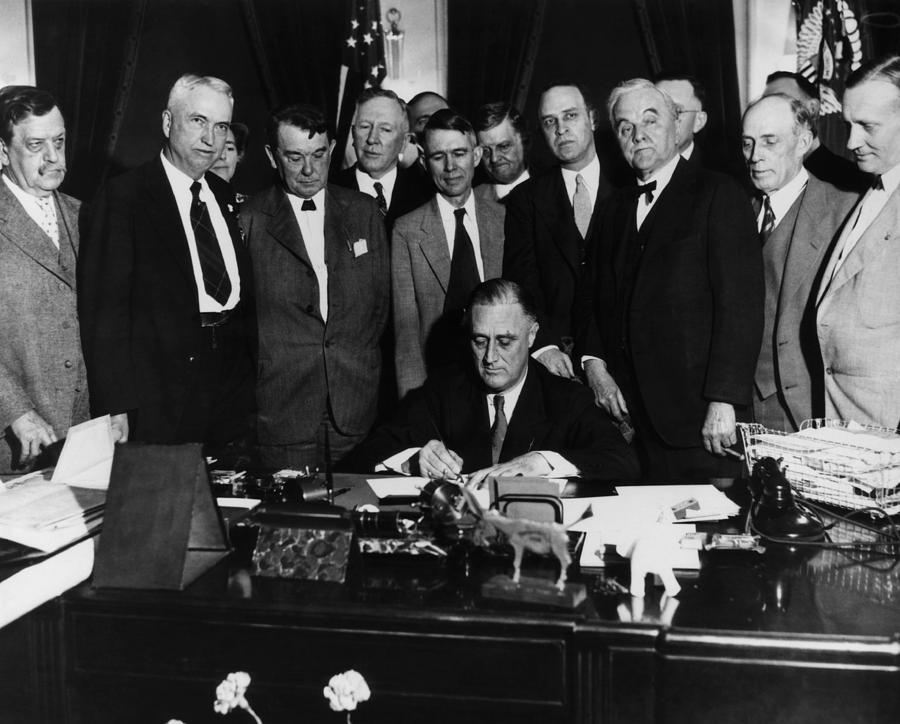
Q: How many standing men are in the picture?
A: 13